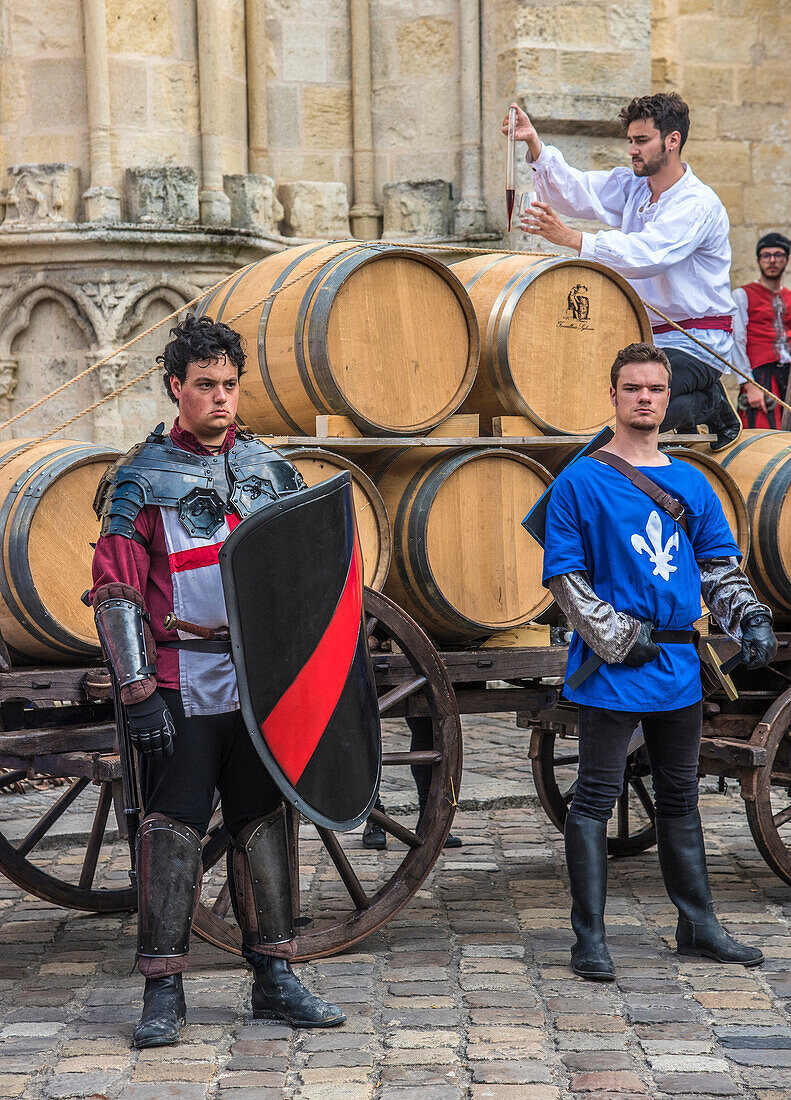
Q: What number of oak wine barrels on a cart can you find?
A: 7